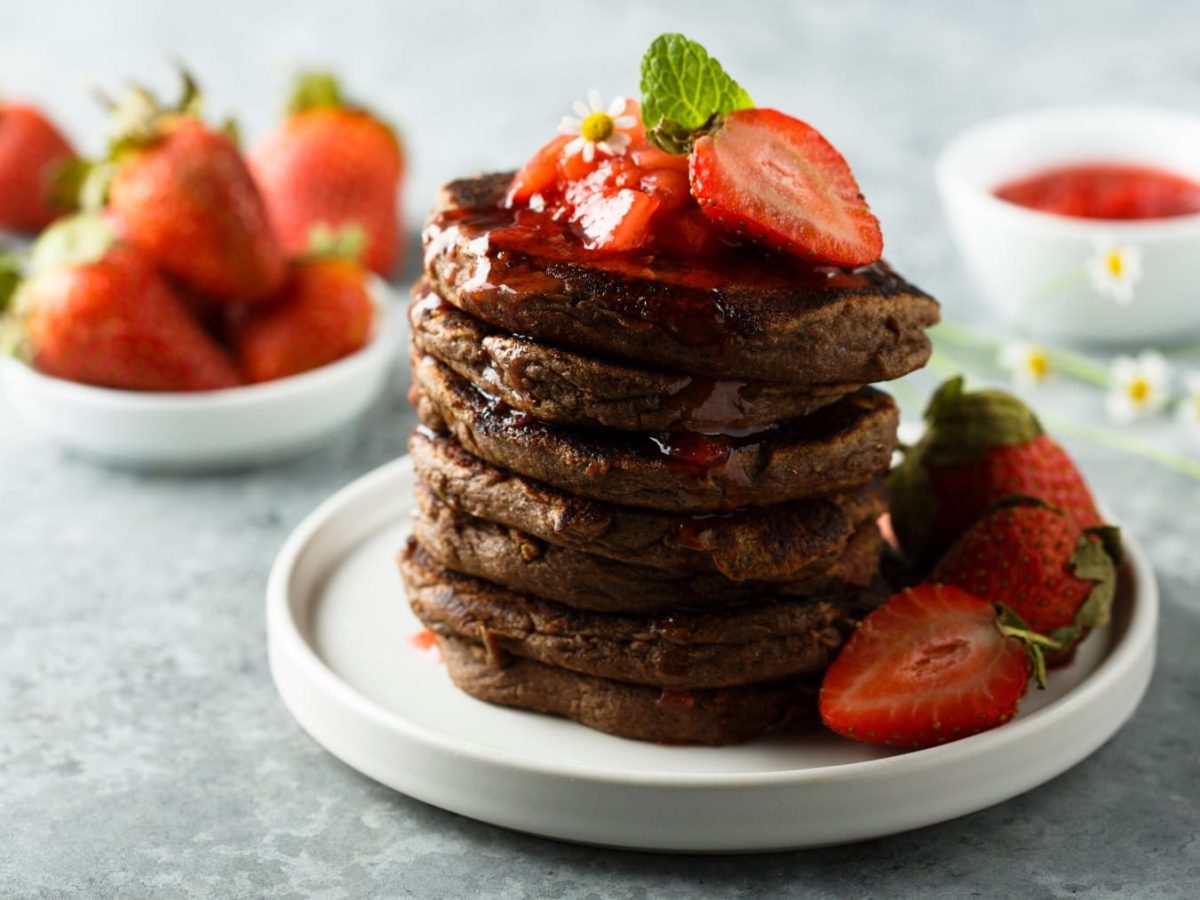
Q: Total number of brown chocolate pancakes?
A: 7